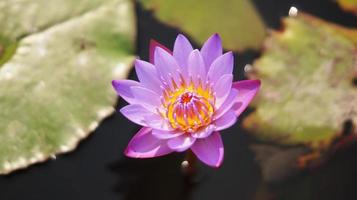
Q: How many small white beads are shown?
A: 3